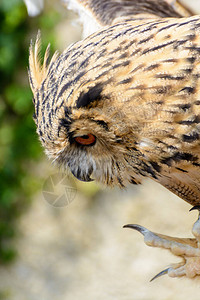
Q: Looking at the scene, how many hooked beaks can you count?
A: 1